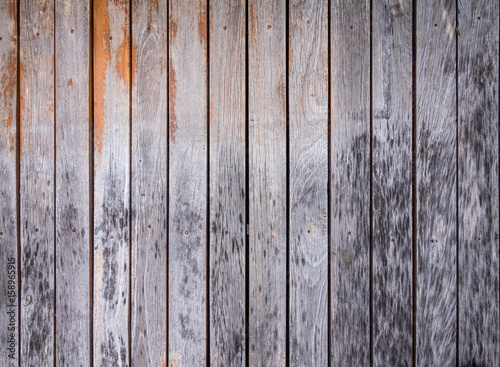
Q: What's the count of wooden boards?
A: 13